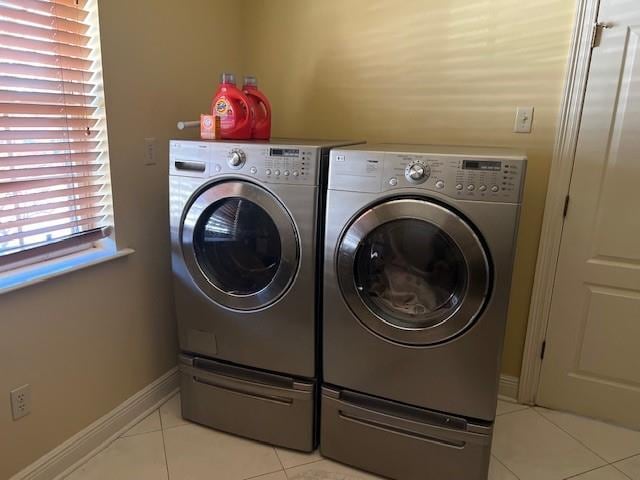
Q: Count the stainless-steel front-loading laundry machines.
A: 2